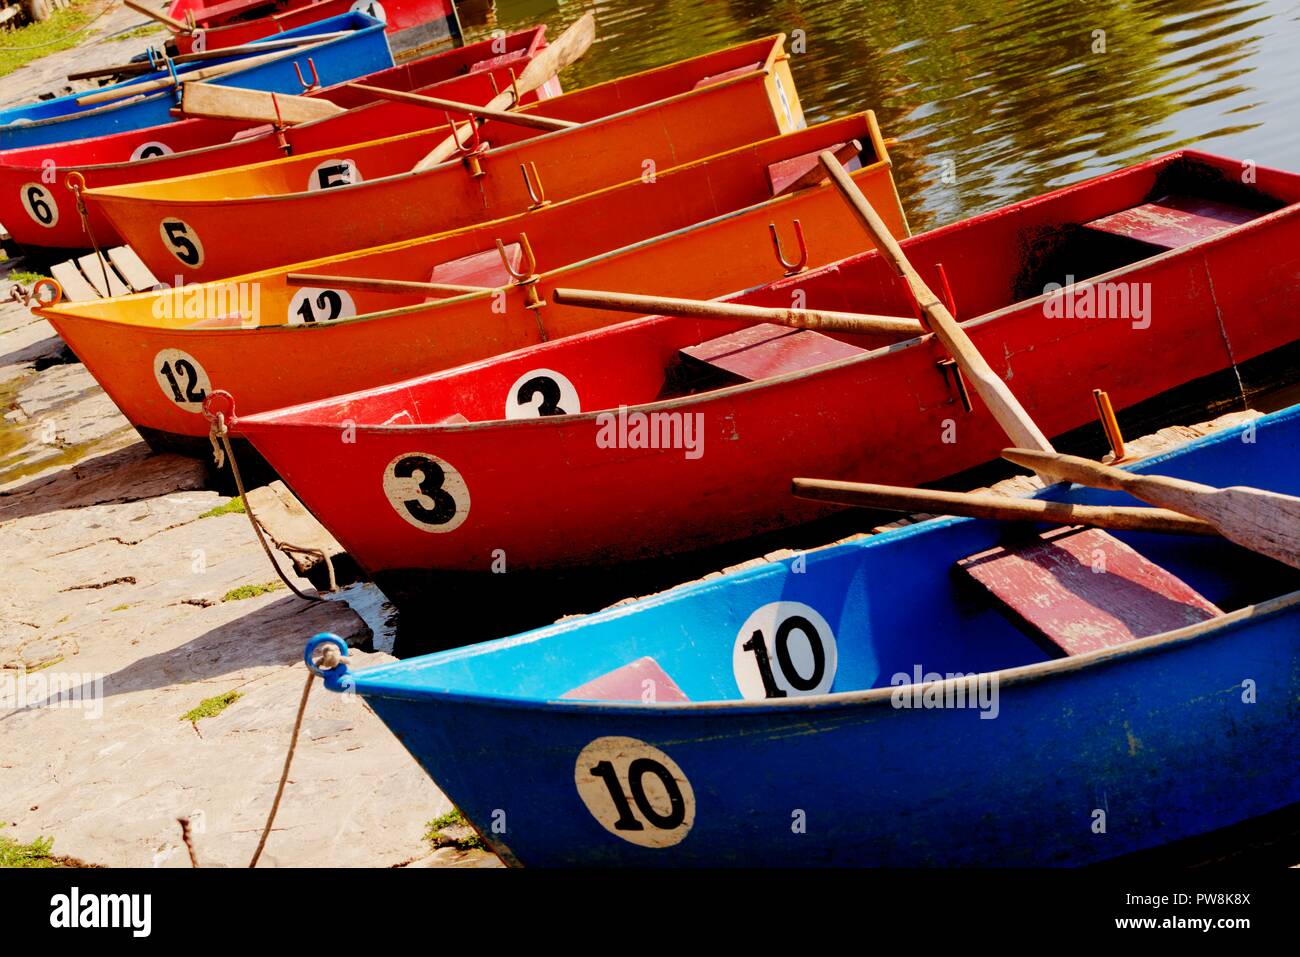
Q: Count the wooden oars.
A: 12